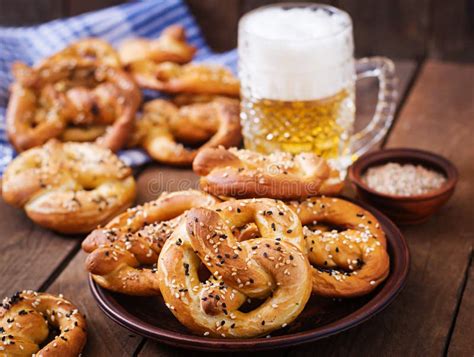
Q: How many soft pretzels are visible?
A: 11